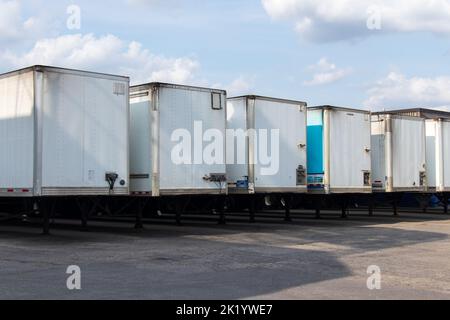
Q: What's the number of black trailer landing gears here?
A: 13